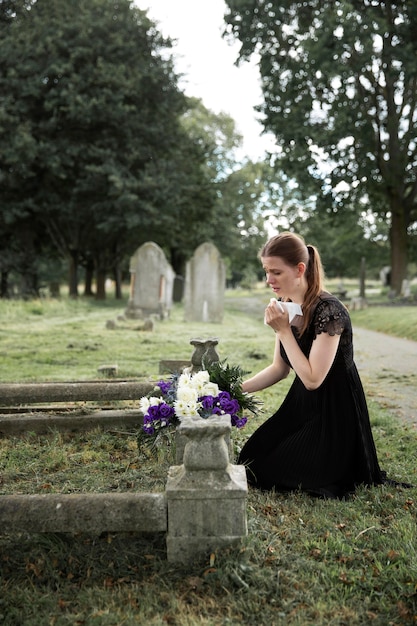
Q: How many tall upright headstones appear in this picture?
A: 2